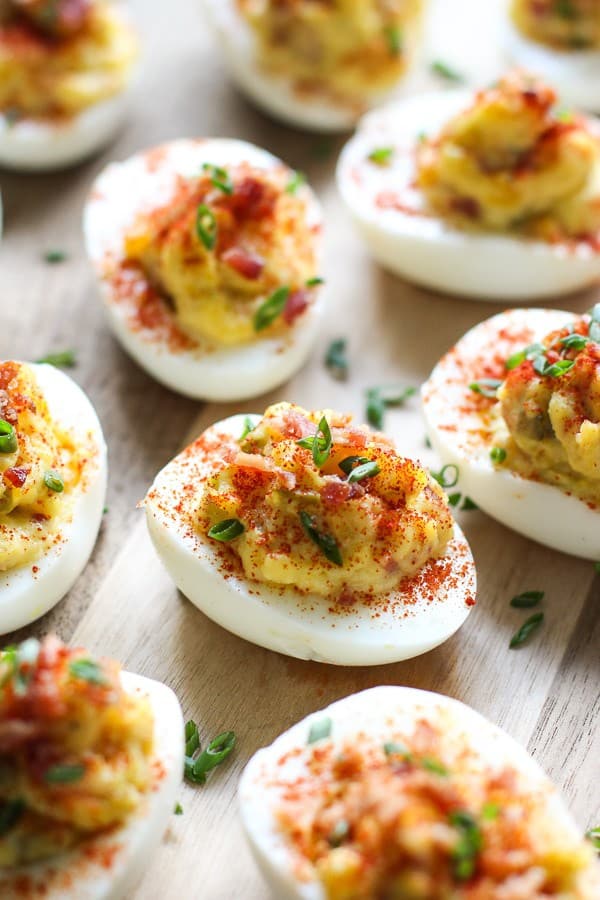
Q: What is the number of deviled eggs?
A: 10